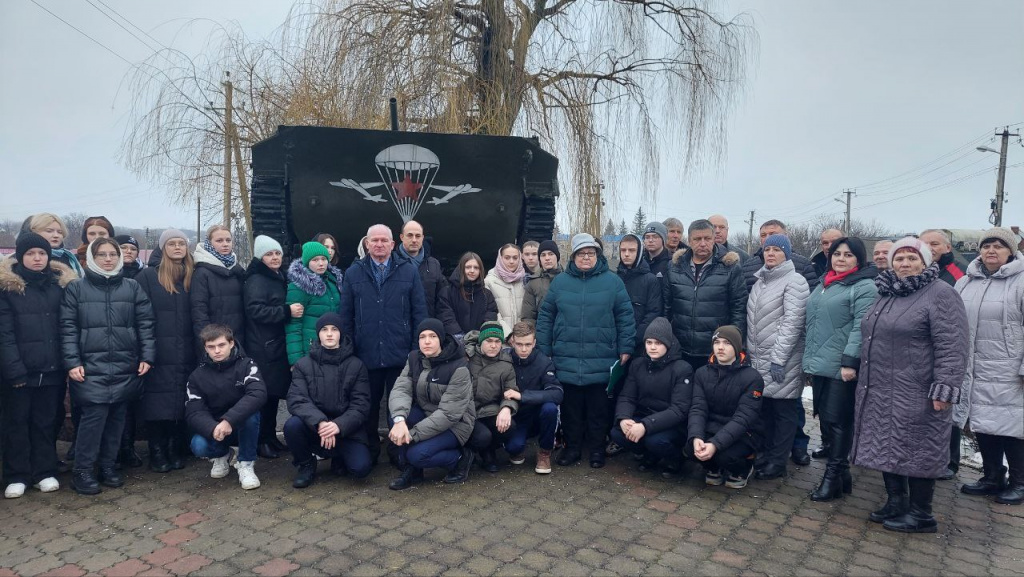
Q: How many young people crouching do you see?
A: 7